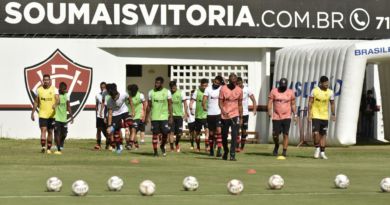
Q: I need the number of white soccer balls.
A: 9